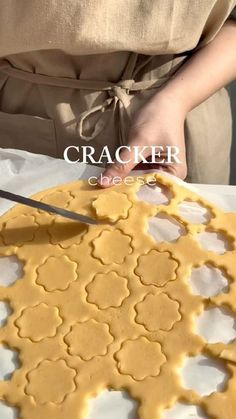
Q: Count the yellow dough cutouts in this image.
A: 13